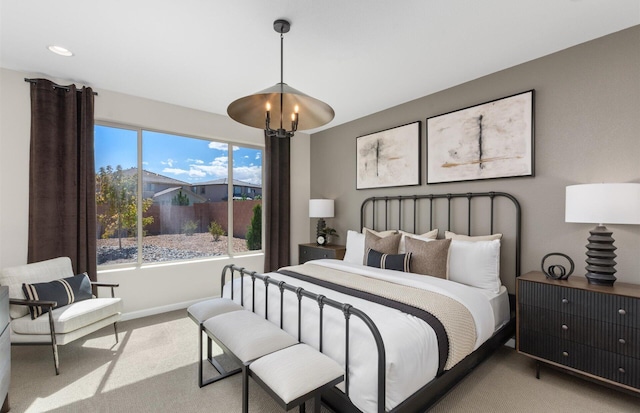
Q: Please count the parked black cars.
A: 0